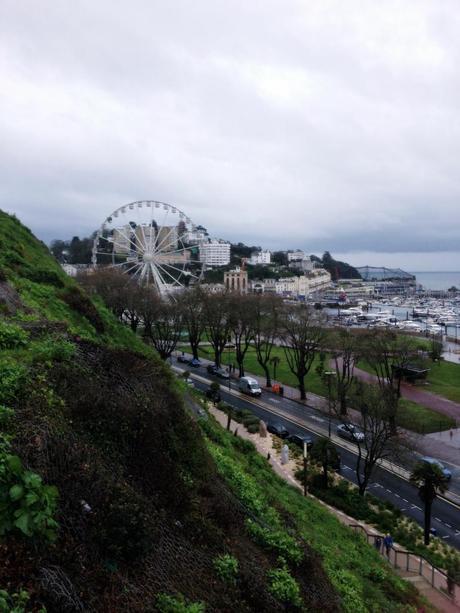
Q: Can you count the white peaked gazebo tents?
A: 0